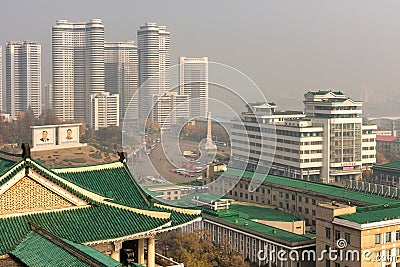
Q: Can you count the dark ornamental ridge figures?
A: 2